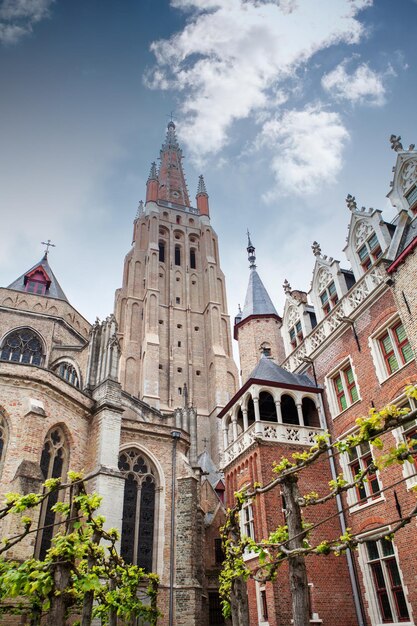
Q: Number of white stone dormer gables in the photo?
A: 4